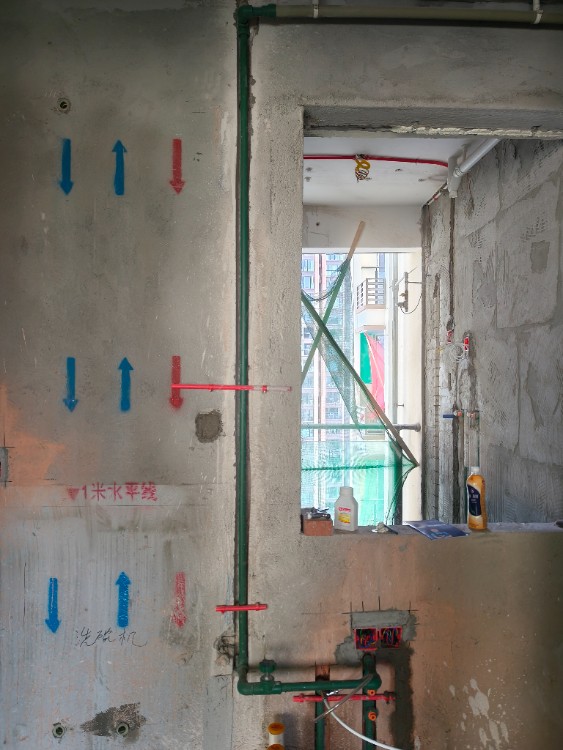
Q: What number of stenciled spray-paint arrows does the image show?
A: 9